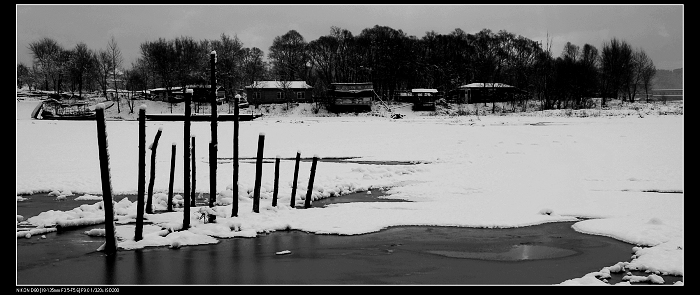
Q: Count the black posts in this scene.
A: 12